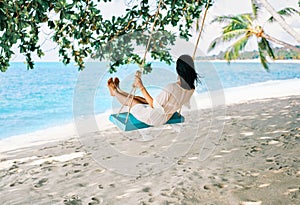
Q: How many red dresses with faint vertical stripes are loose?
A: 0